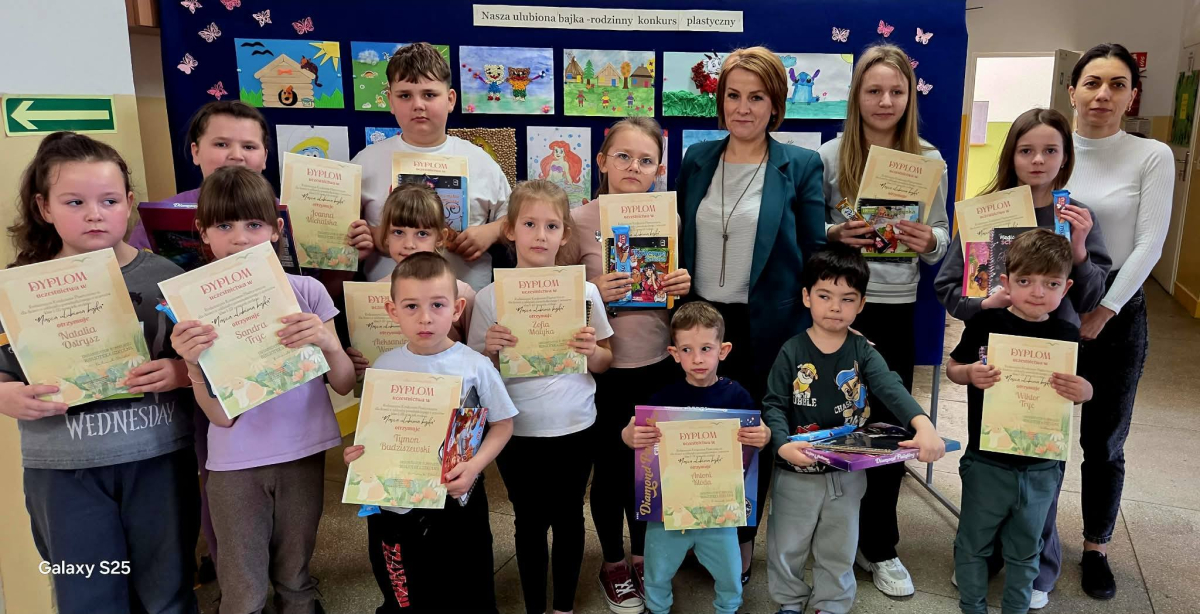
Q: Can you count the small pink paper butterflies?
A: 12